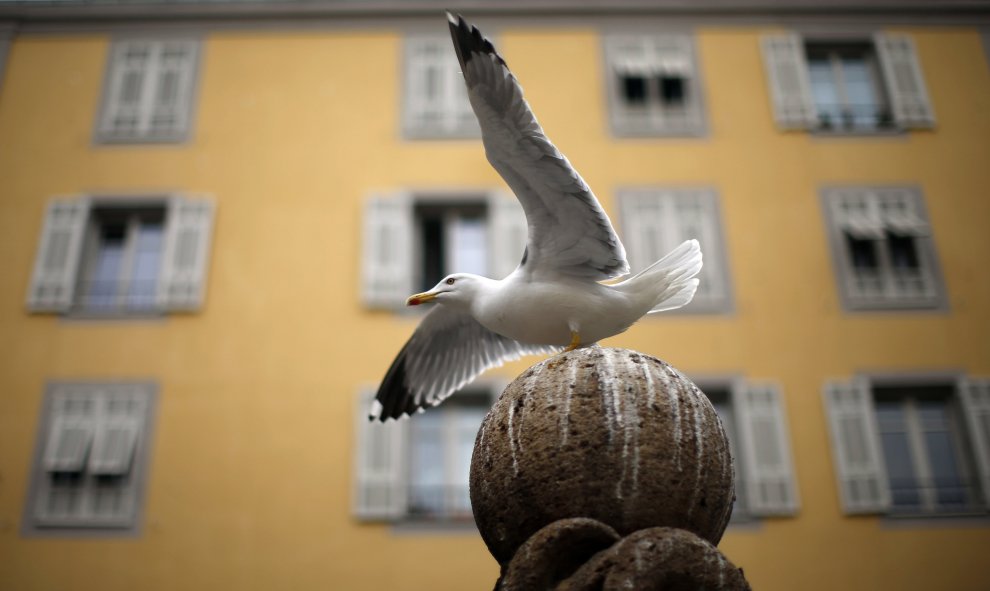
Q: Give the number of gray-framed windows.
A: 12